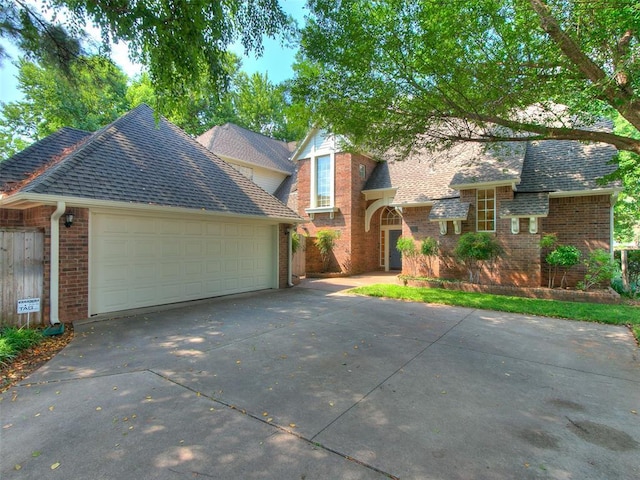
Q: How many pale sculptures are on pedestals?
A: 0